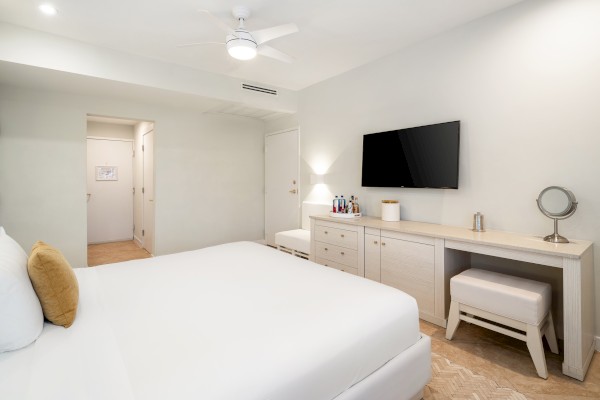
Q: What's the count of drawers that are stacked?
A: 3